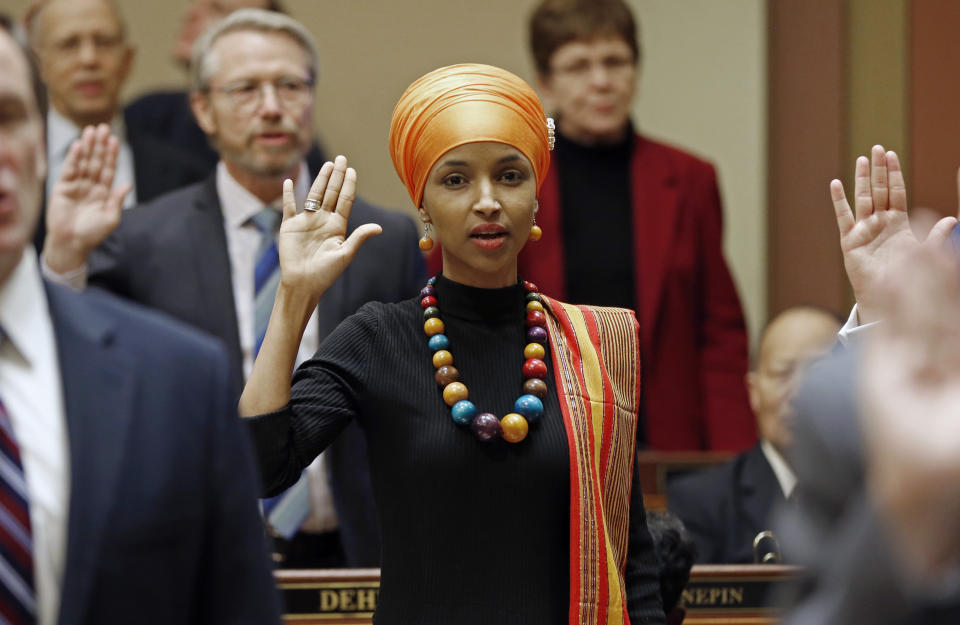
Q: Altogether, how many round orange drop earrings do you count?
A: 2